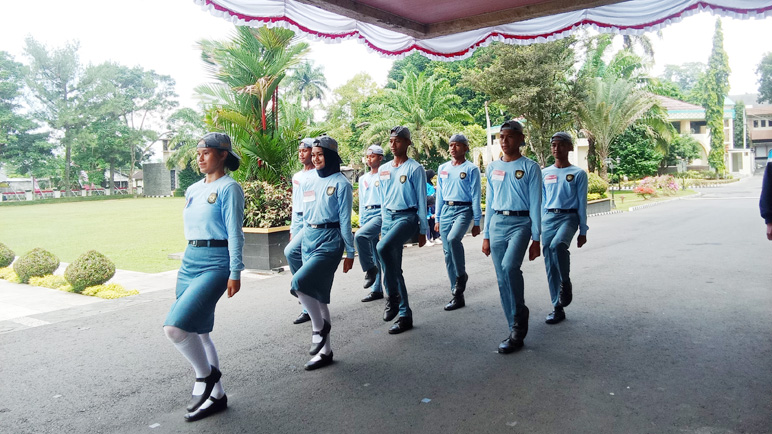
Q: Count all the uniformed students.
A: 8